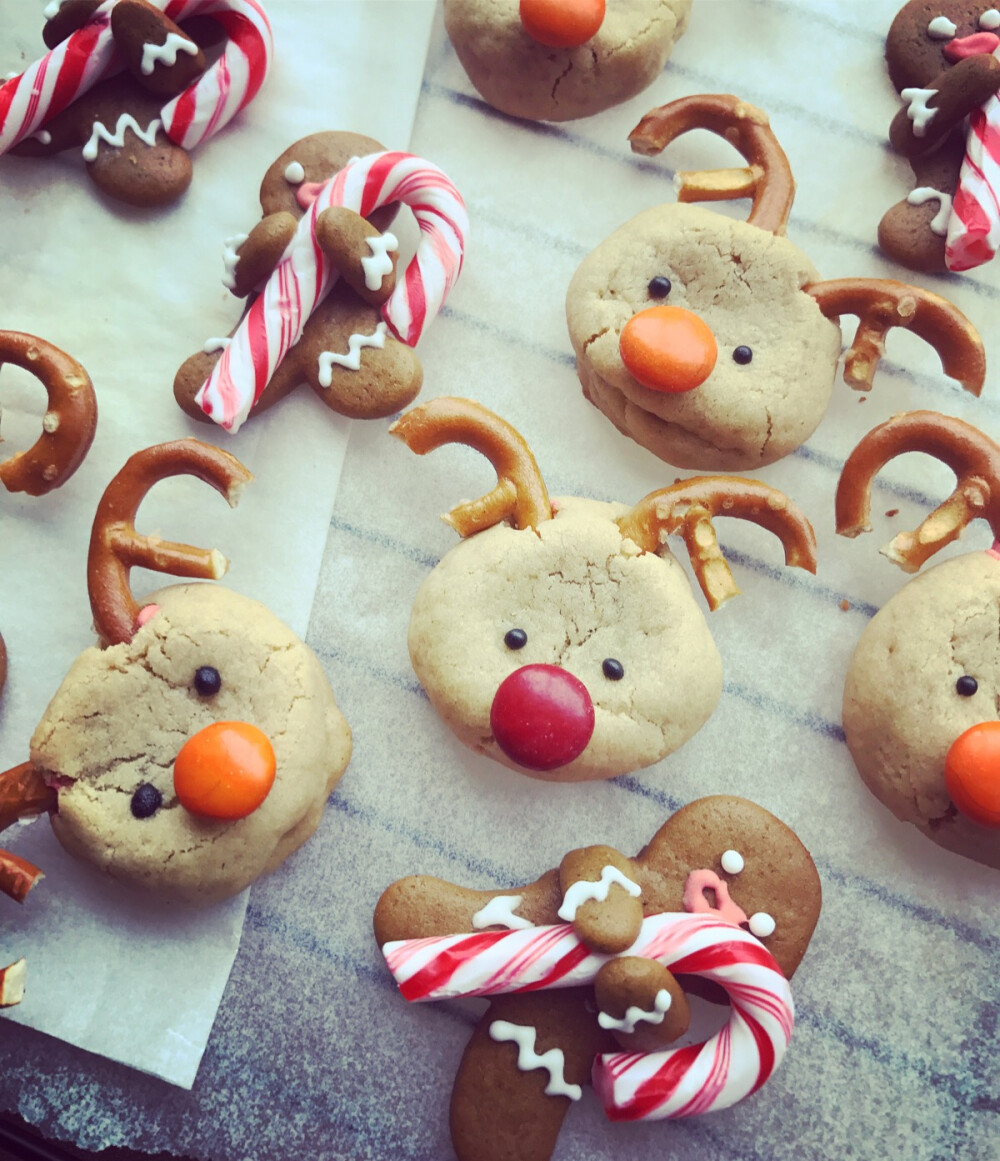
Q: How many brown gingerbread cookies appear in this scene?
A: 4